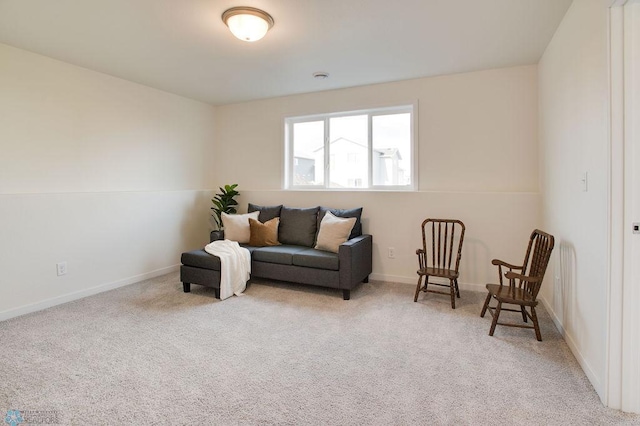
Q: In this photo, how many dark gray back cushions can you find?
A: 3